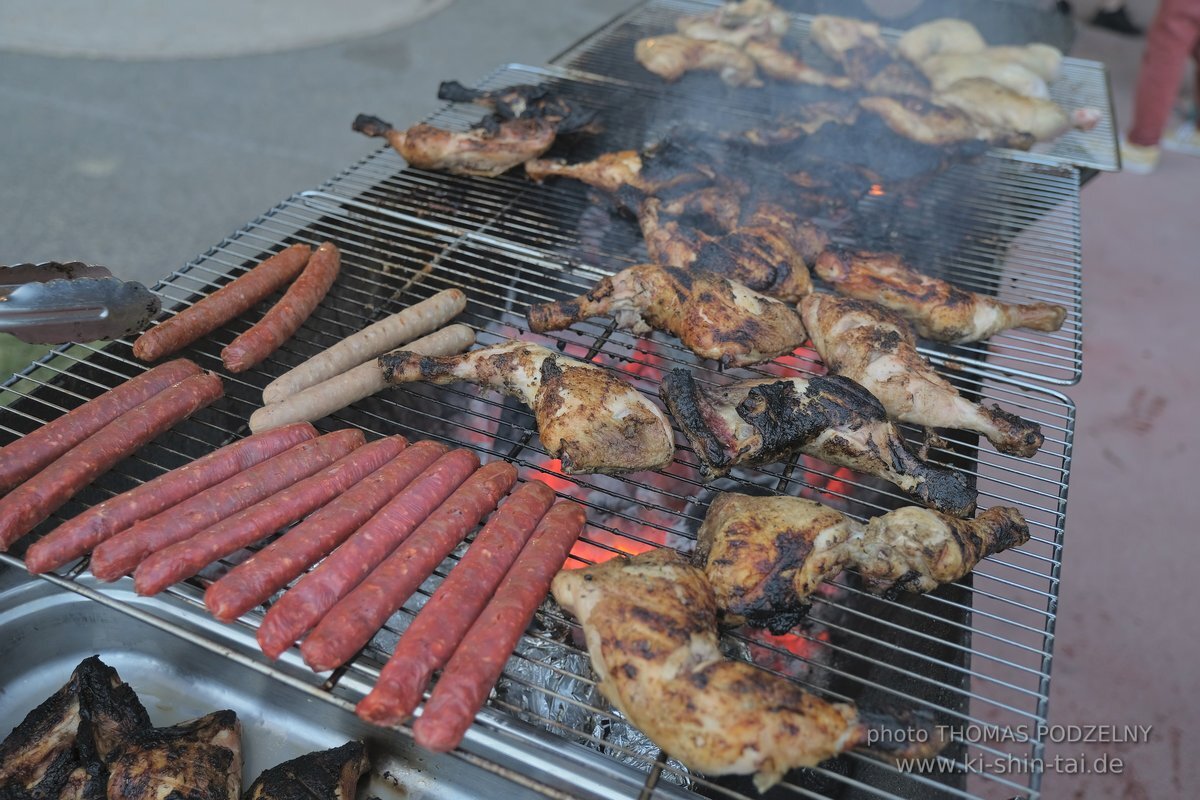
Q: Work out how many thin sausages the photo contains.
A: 14